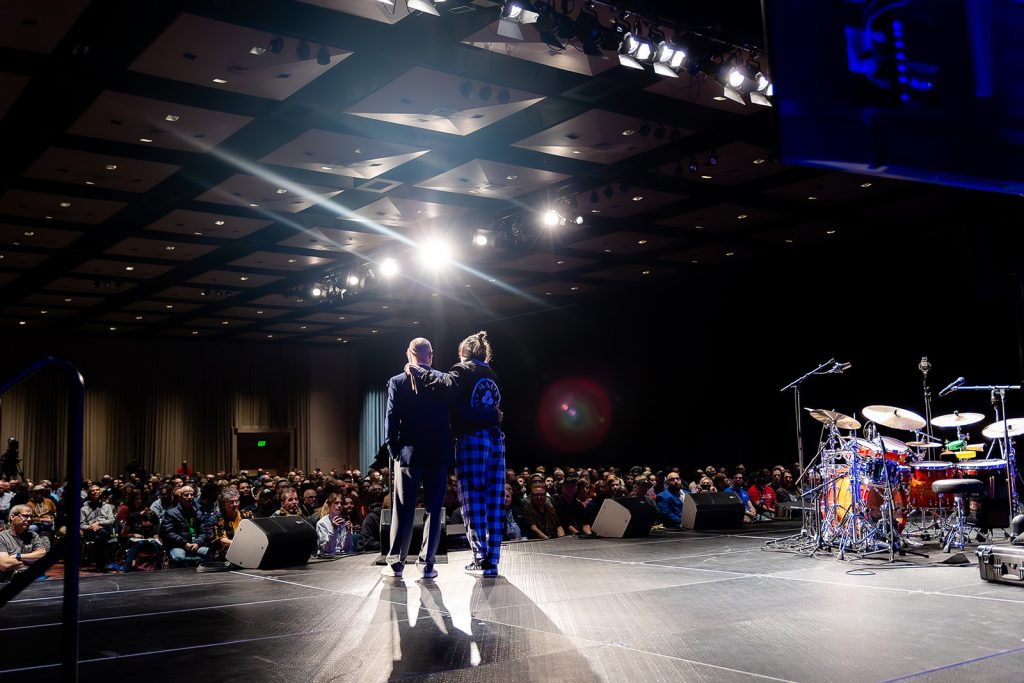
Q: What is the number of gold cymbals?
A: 5